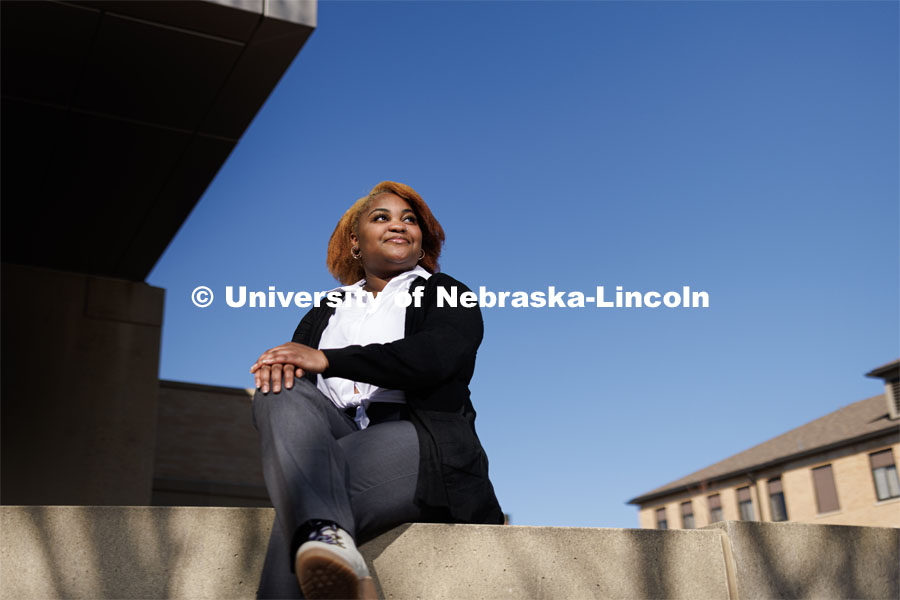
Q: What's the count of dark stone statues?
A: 0